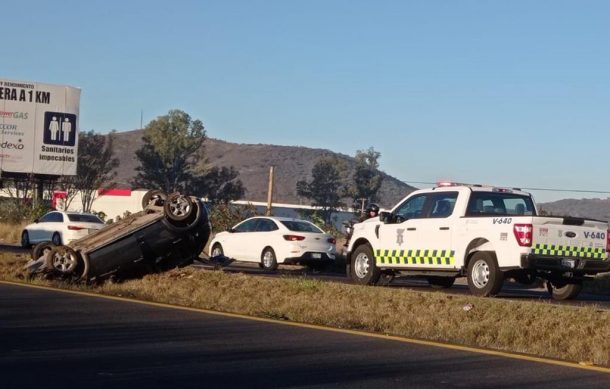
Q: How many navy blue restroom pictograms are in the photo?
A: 1